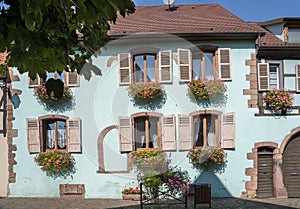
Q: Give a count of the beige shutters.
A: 14